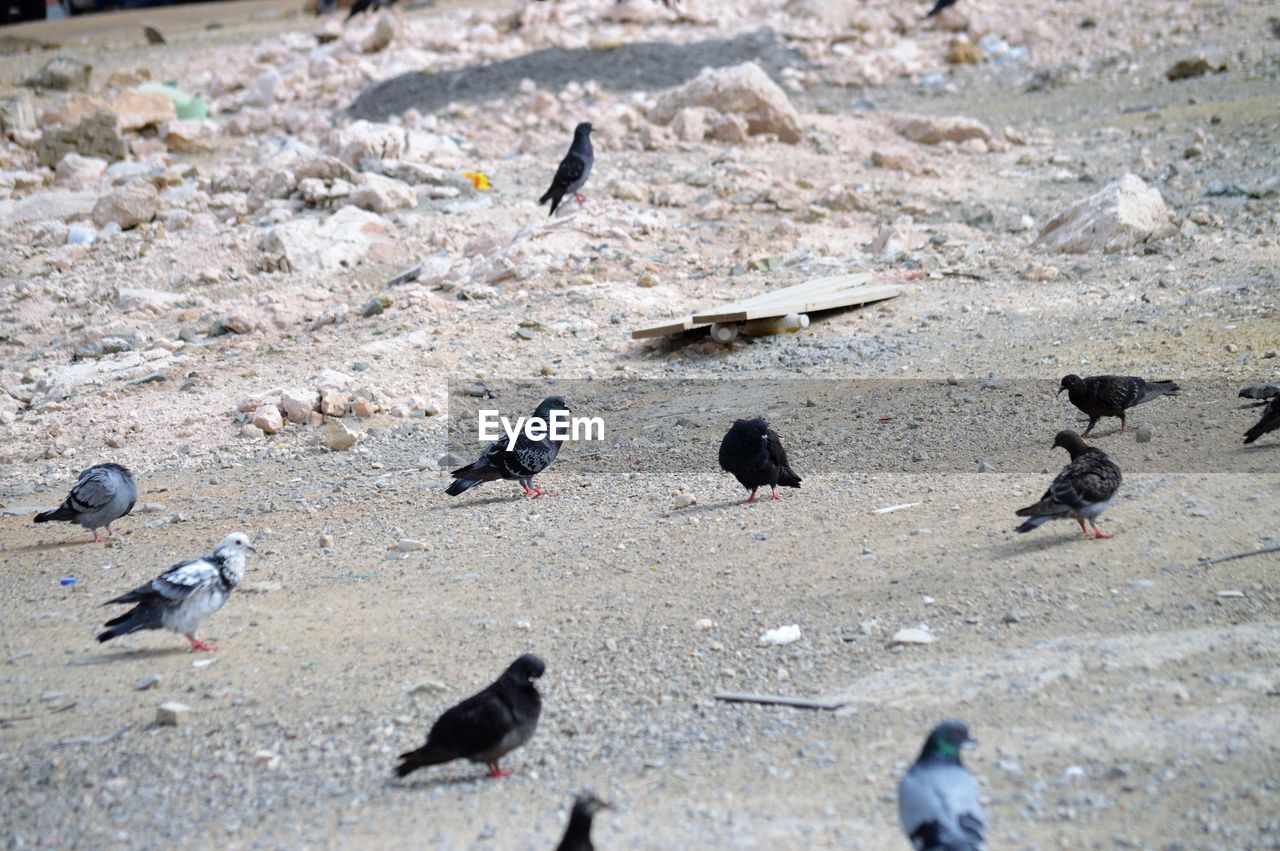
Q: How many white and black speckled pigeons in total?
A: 1